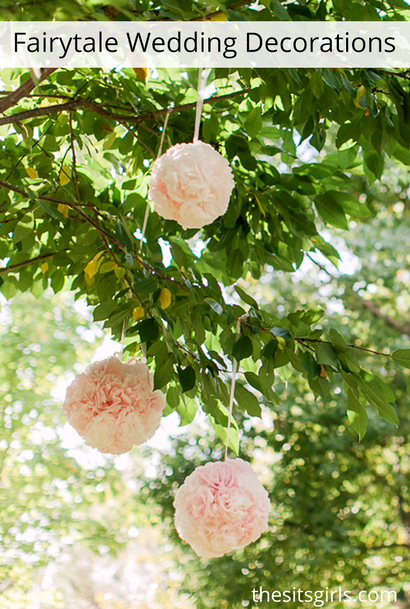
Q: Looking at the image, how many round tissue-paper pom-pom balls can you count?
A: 3